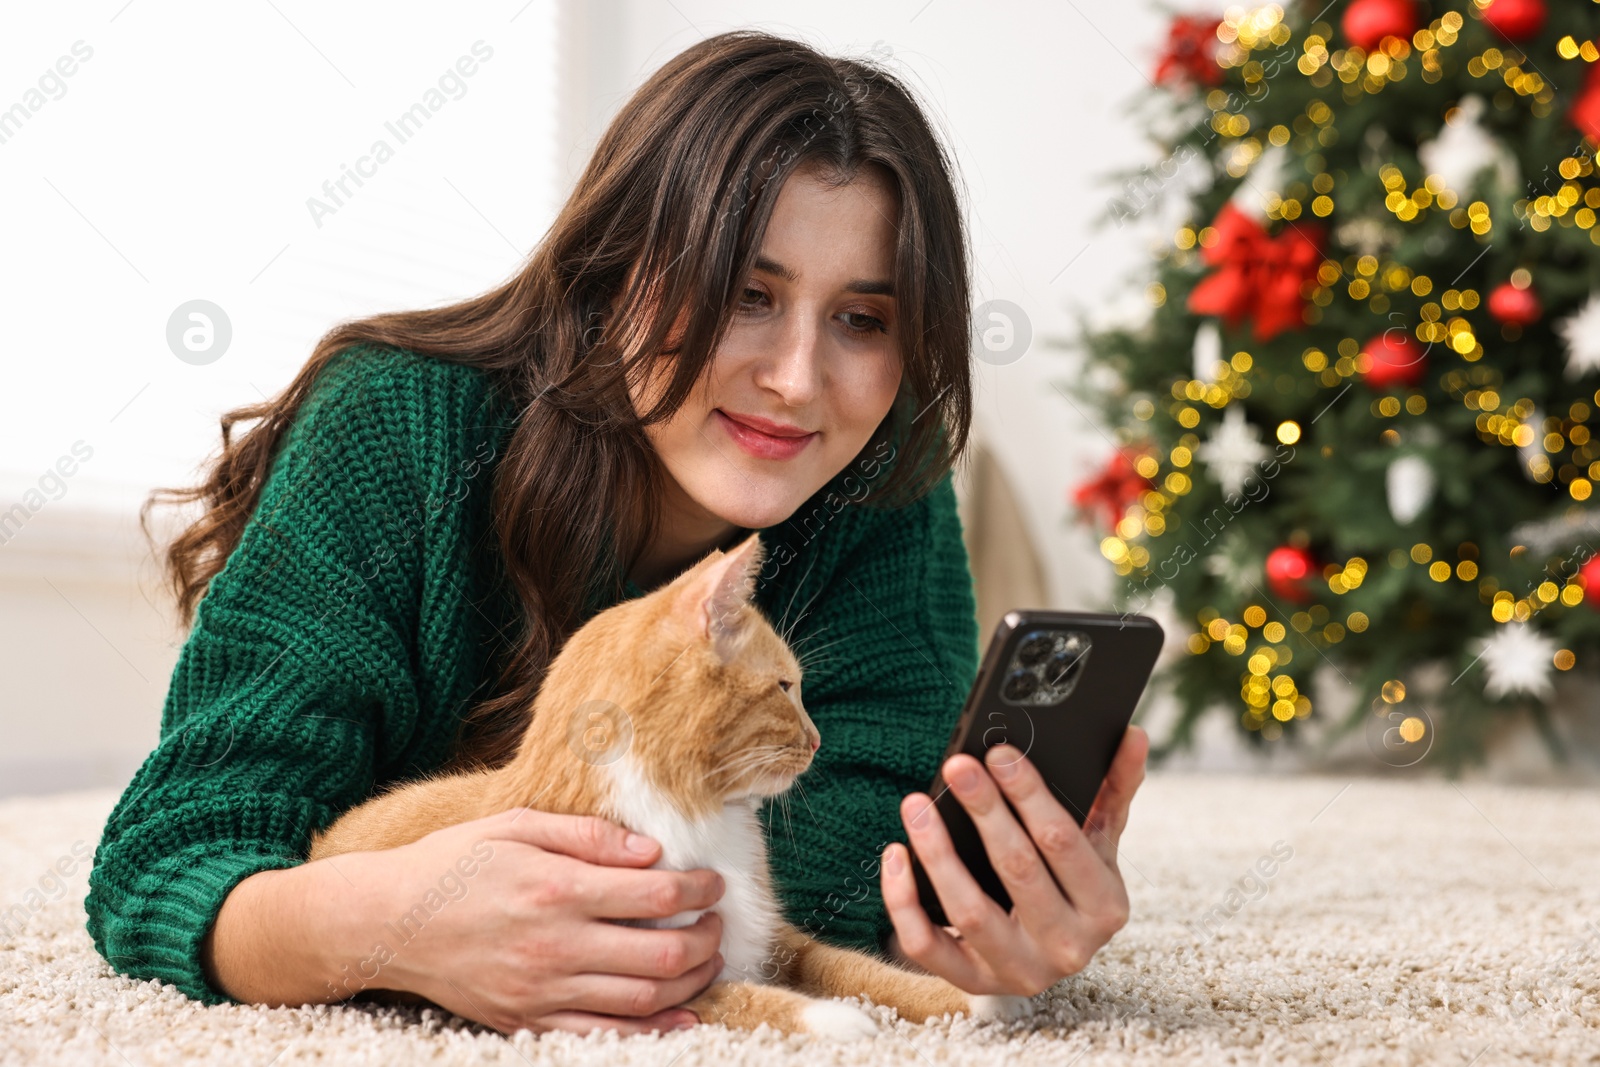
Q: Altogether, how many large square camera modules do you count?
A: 1